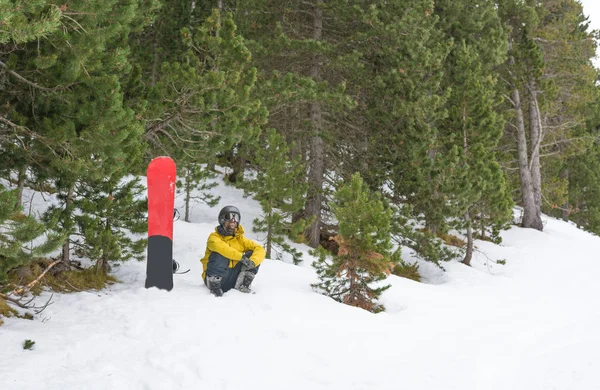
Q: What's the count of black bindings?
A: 2